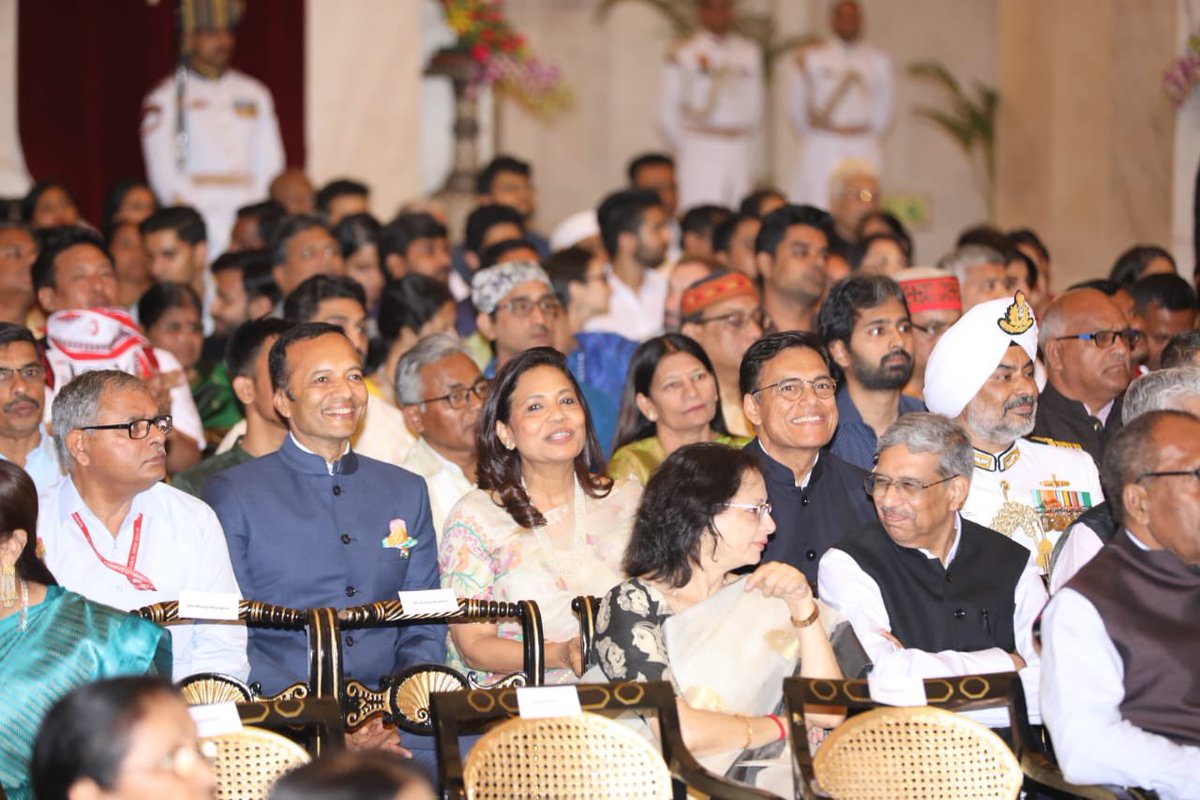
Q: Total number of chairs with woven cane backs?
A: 3